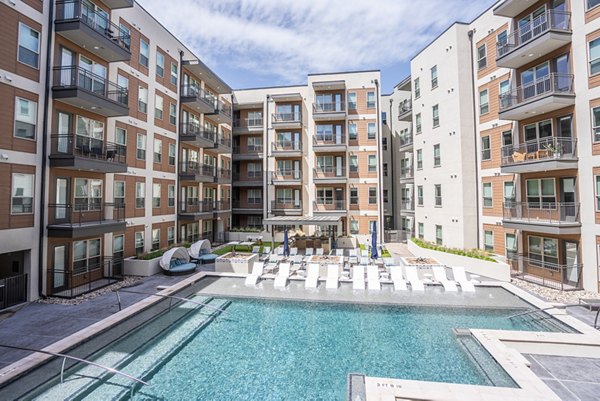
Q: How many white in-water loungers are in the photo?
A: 10